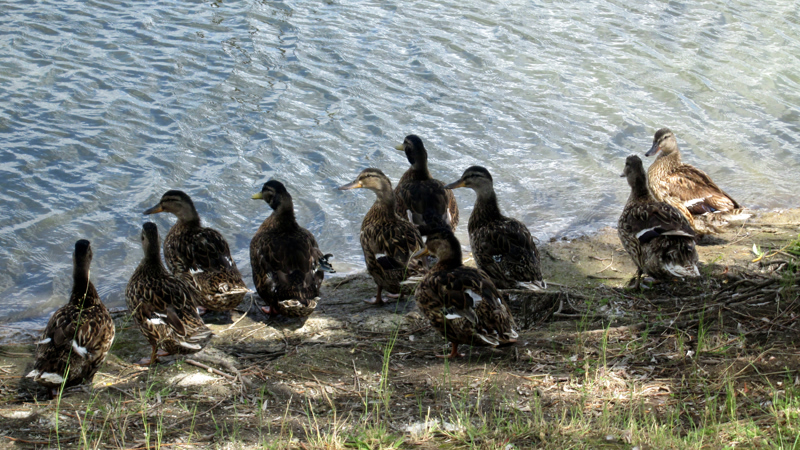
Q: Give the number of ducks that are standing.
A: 10